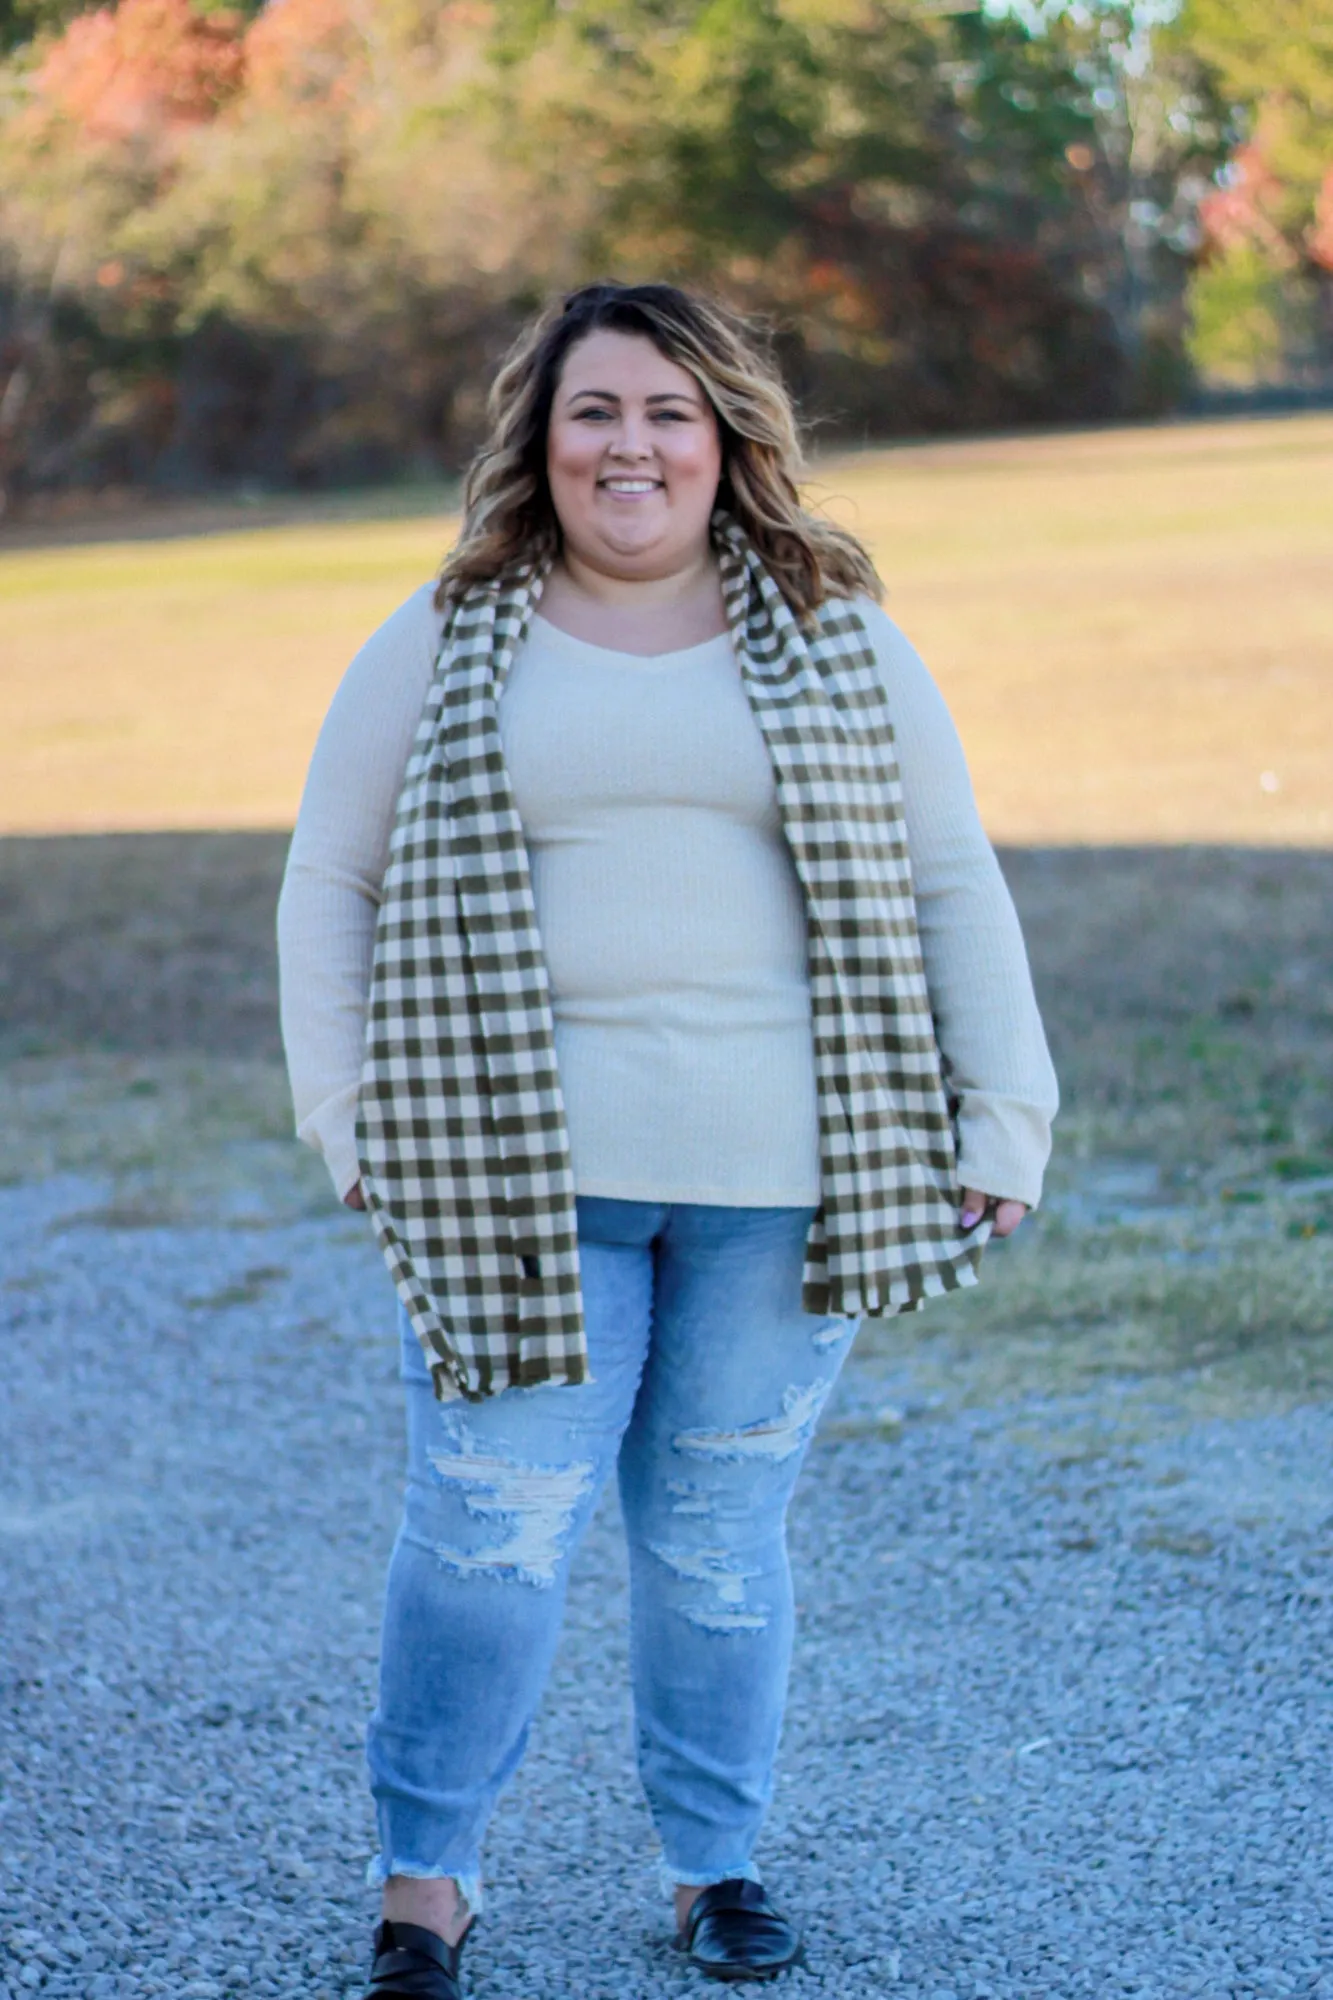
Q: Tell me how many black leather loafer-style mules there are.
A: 2